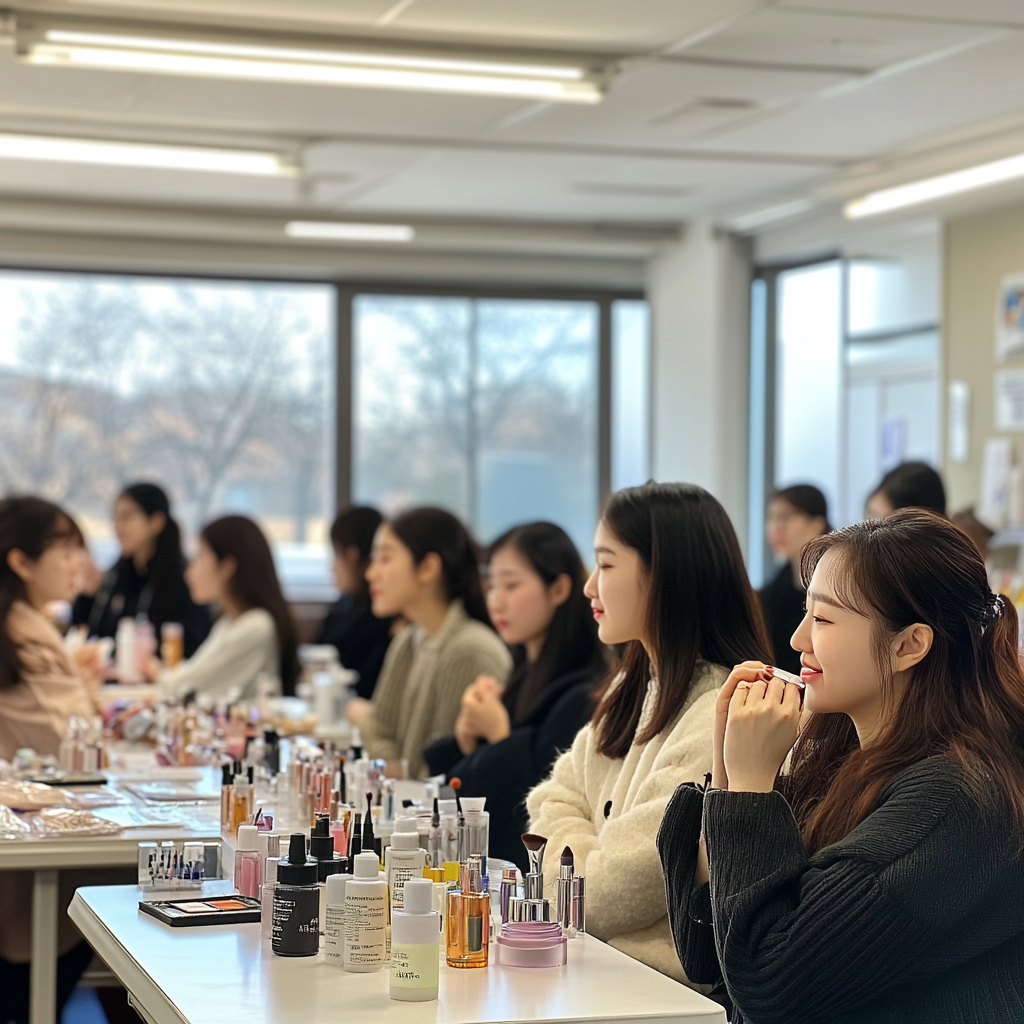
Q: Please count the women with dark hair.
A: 10